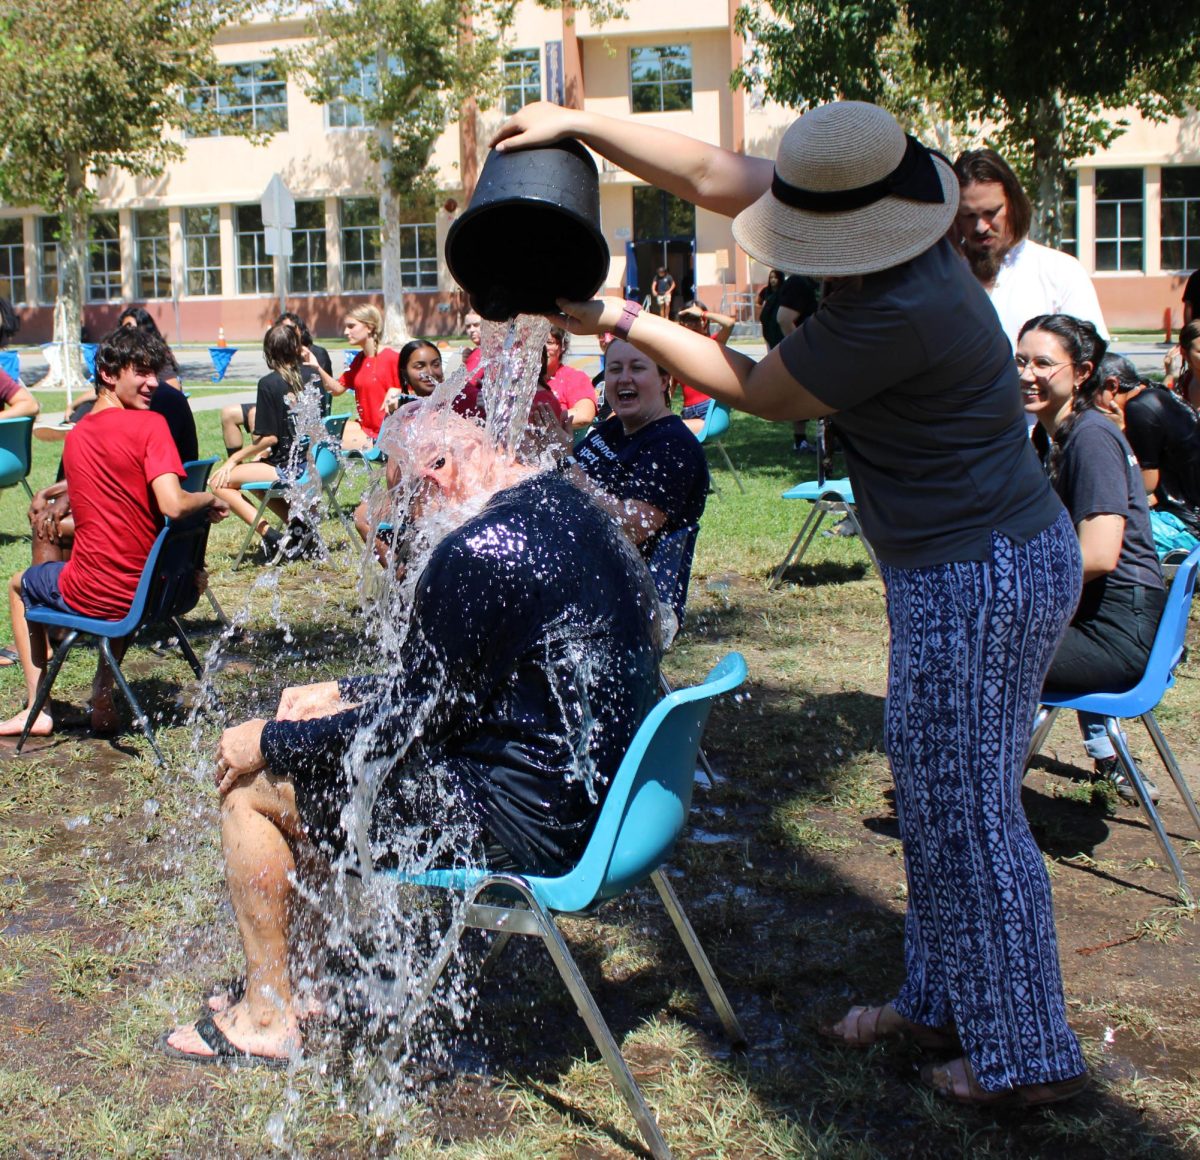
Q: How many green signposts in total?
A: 0